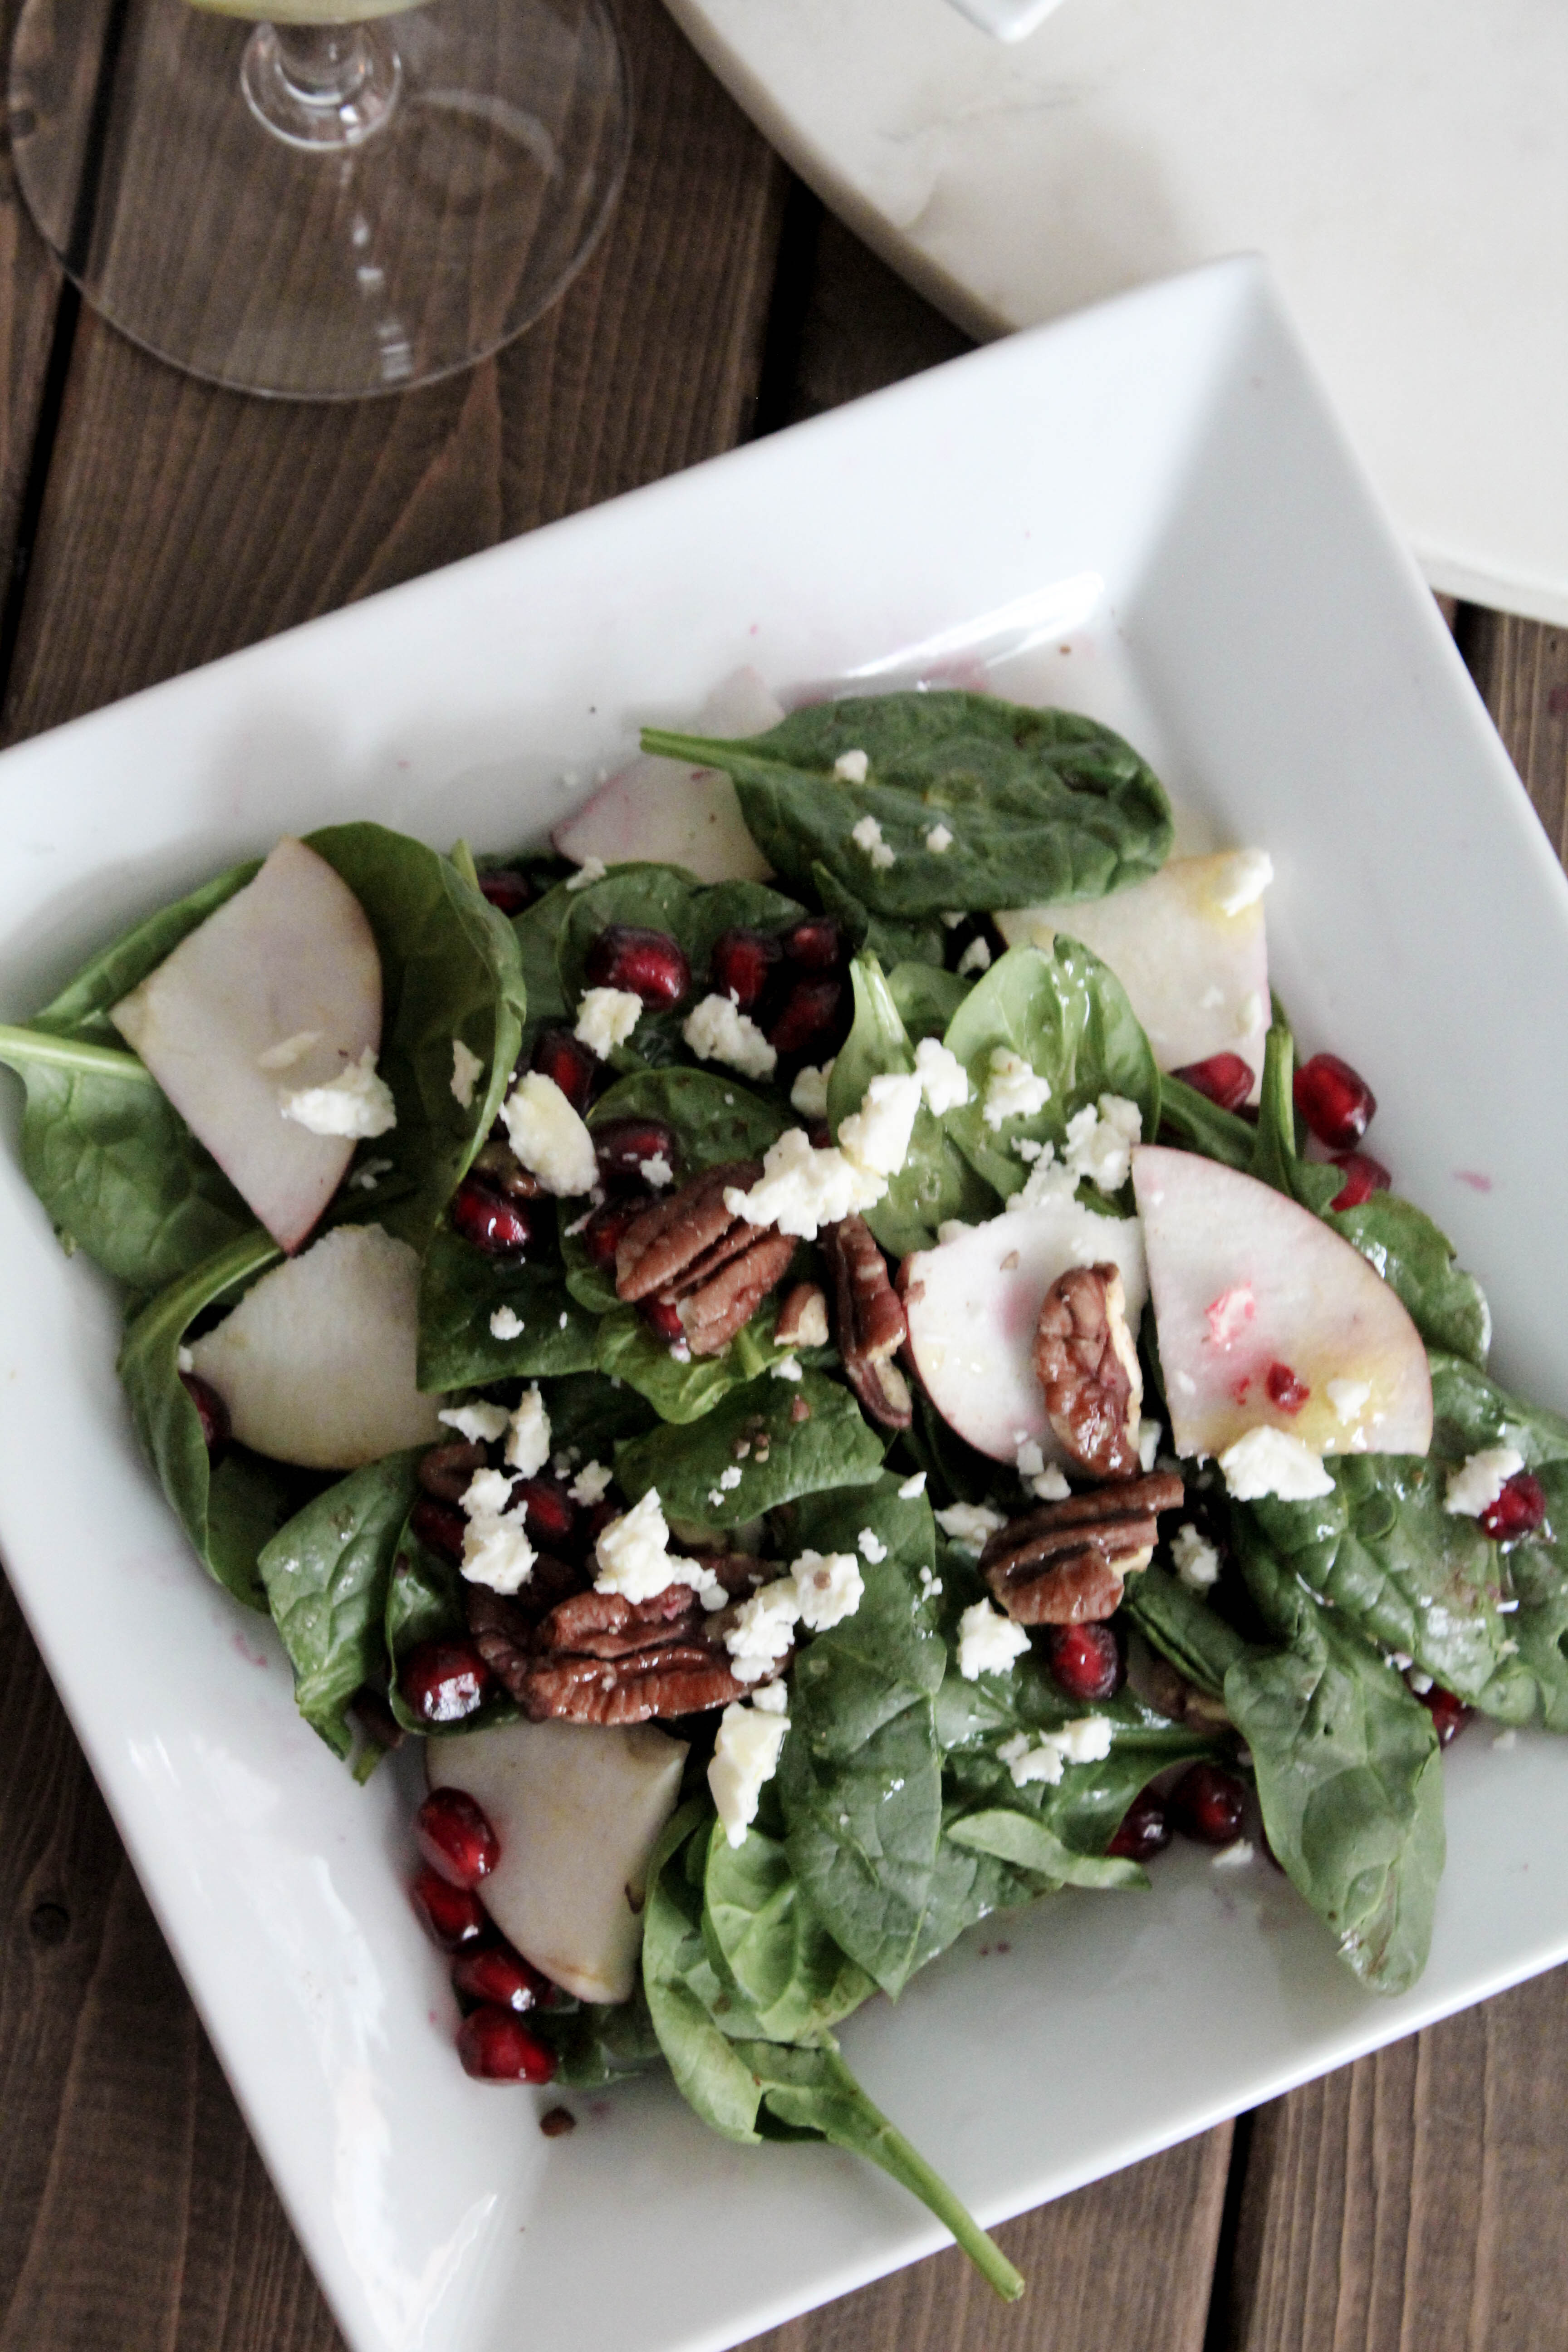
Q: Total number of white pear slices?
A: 7